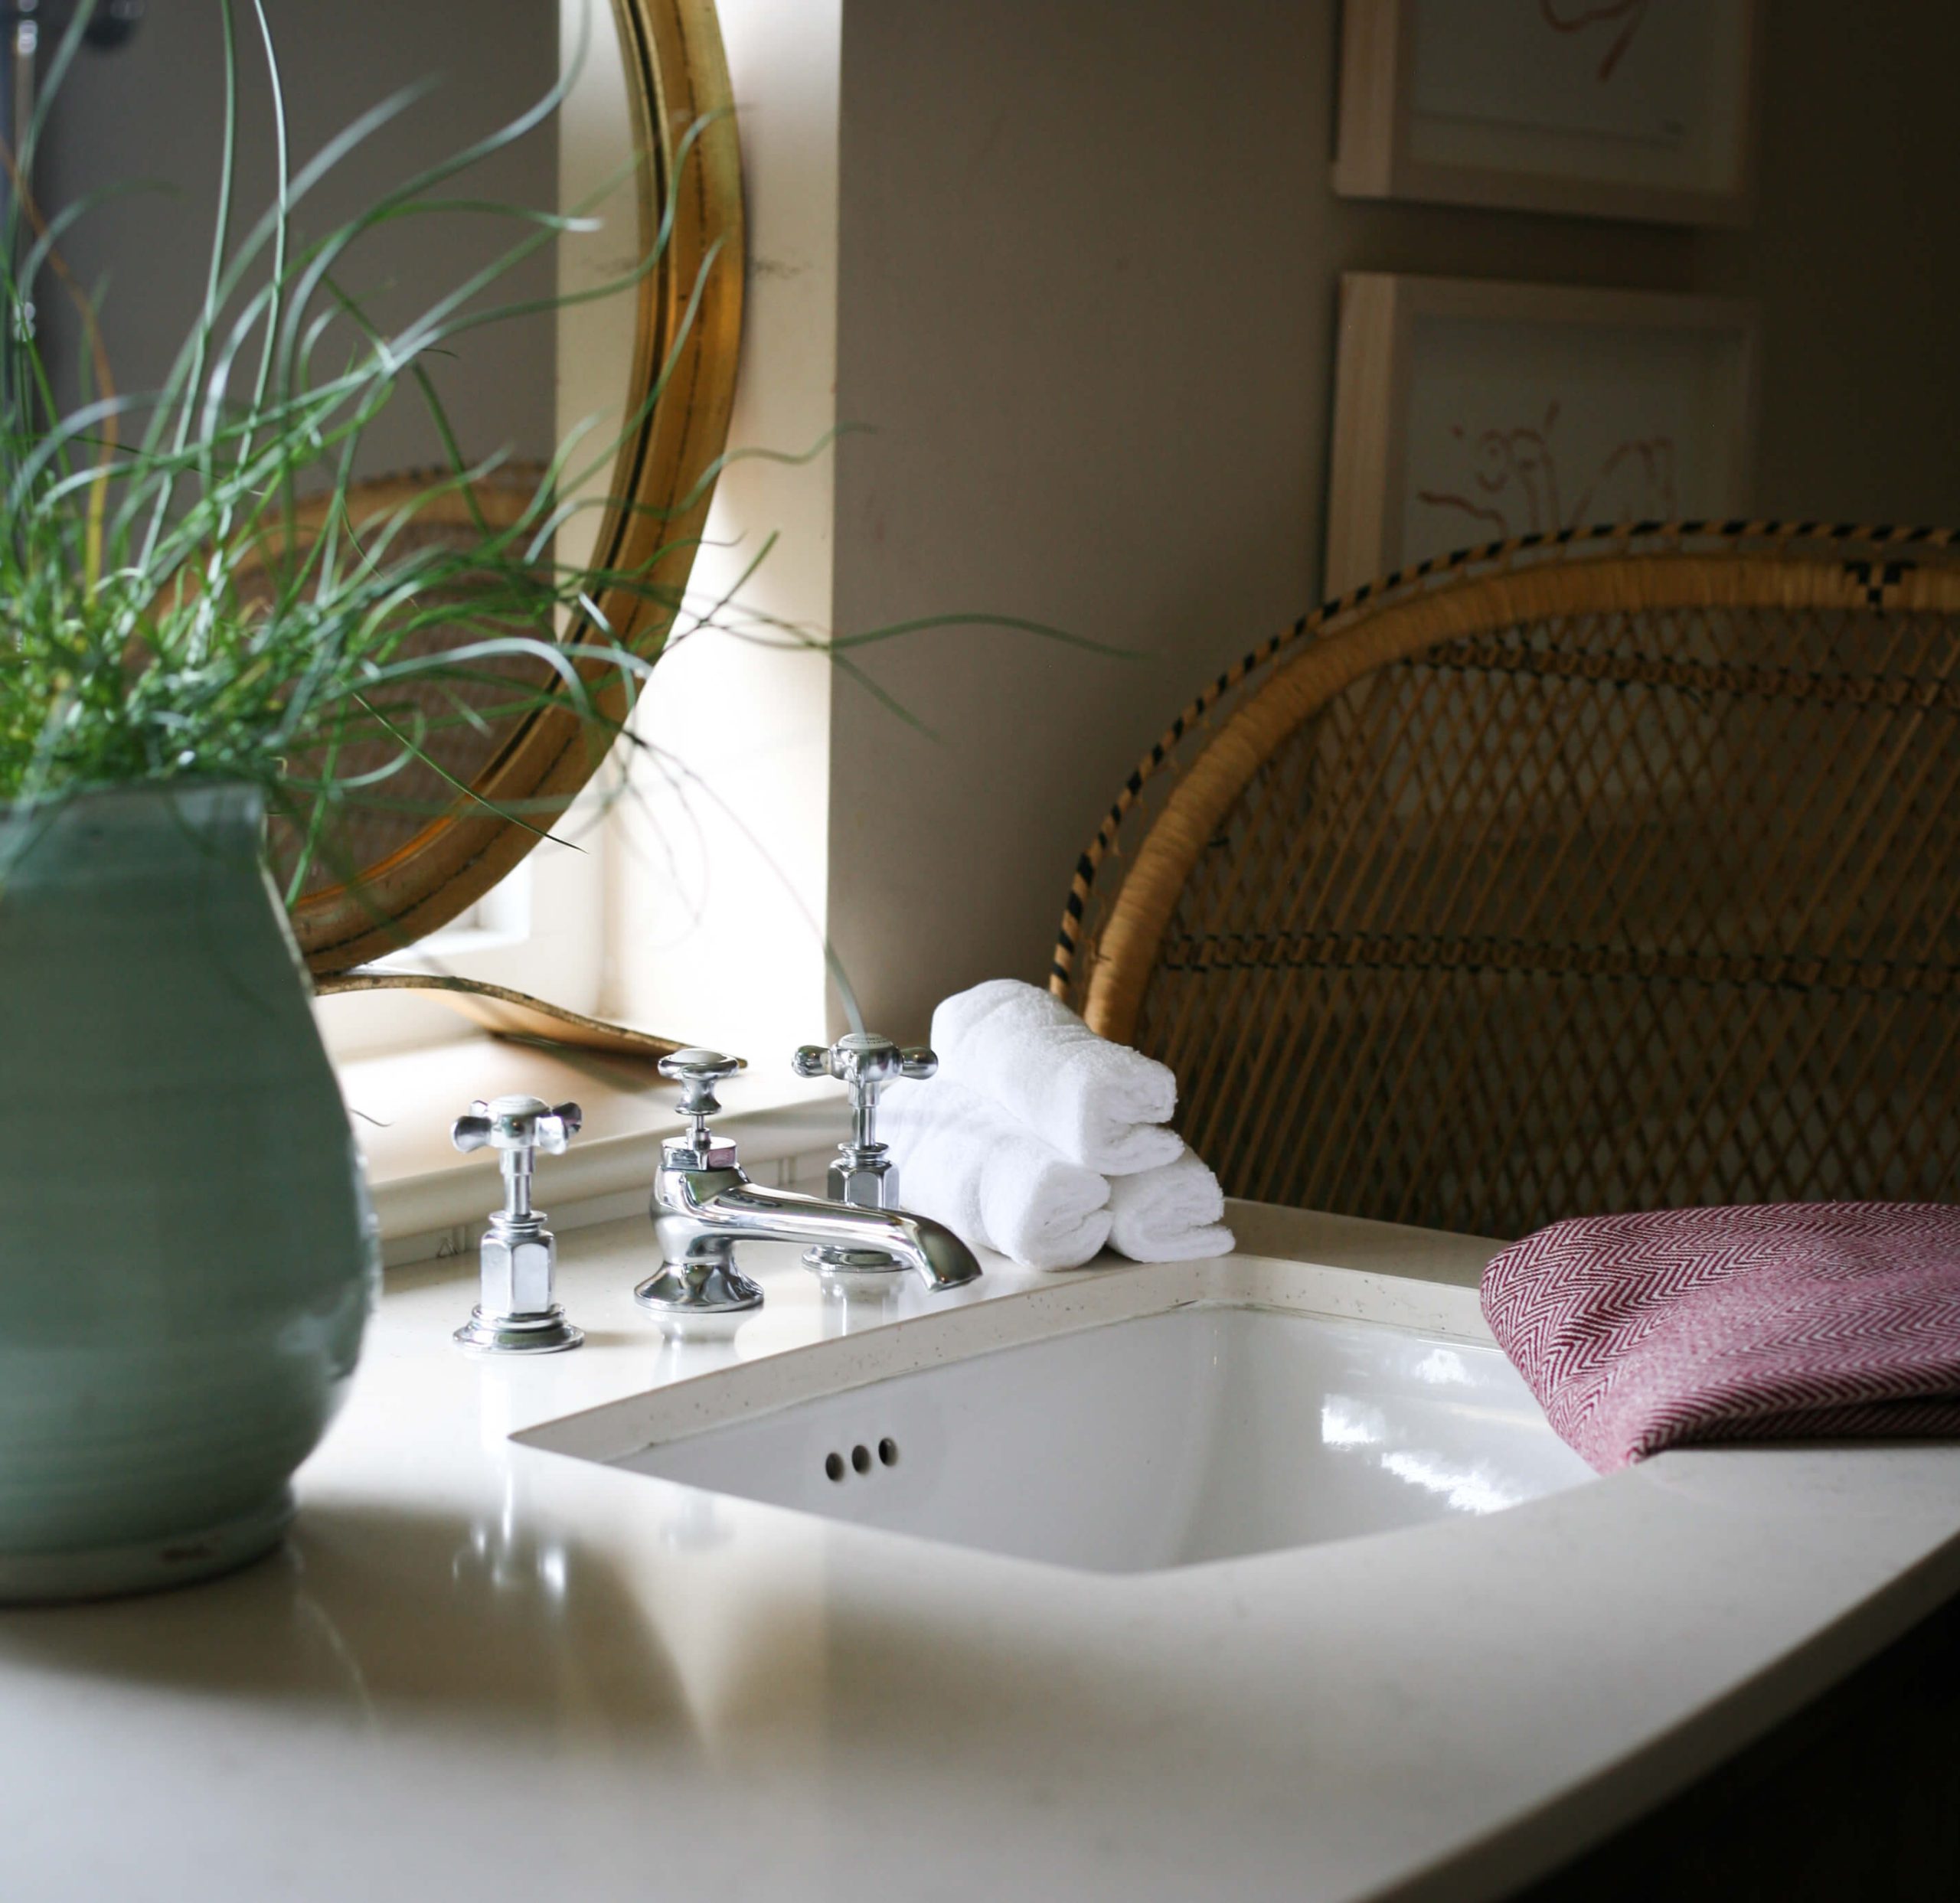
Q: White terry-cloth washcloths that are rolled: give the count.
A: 3